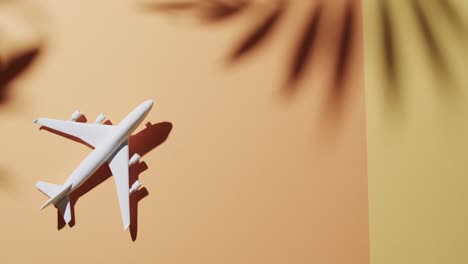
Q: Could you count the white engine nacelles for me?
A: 4